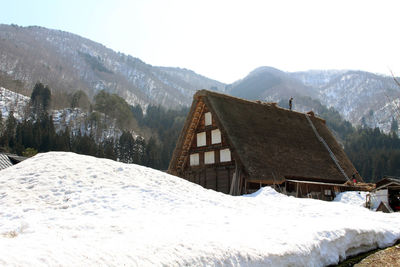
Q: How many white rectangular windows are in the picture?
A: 6